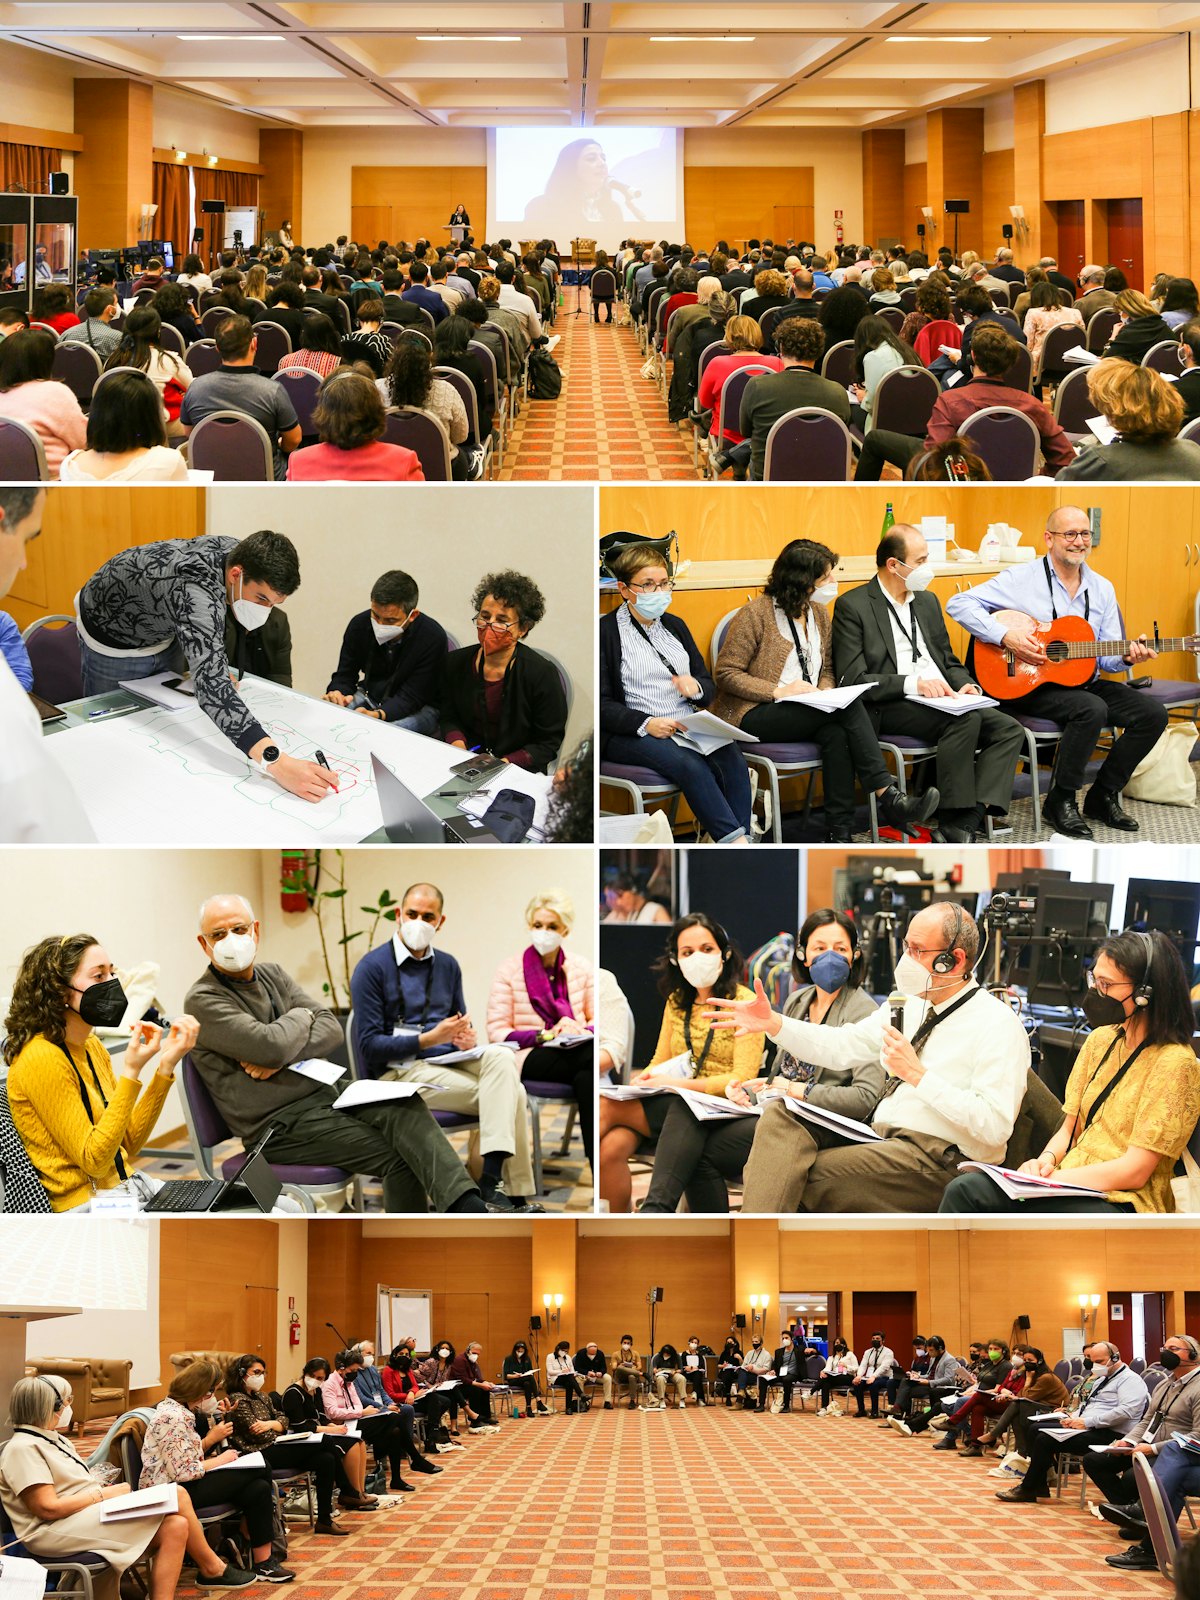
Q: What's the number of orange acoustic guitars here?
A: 1